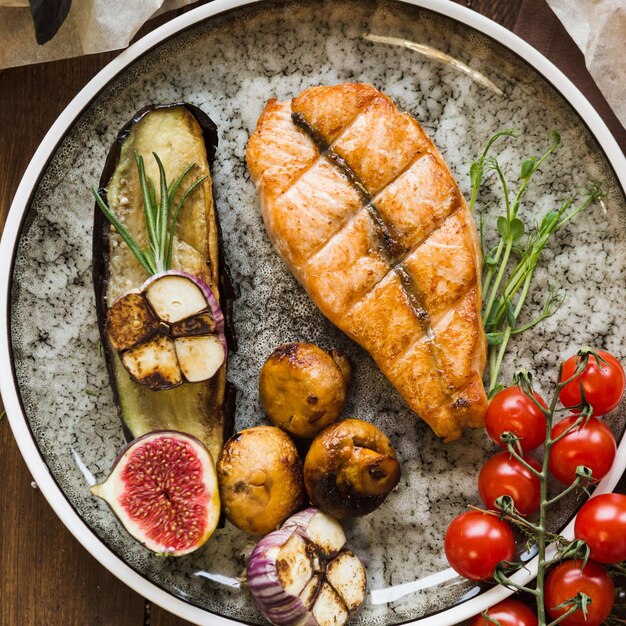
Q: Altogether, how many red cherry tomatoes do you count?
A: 8